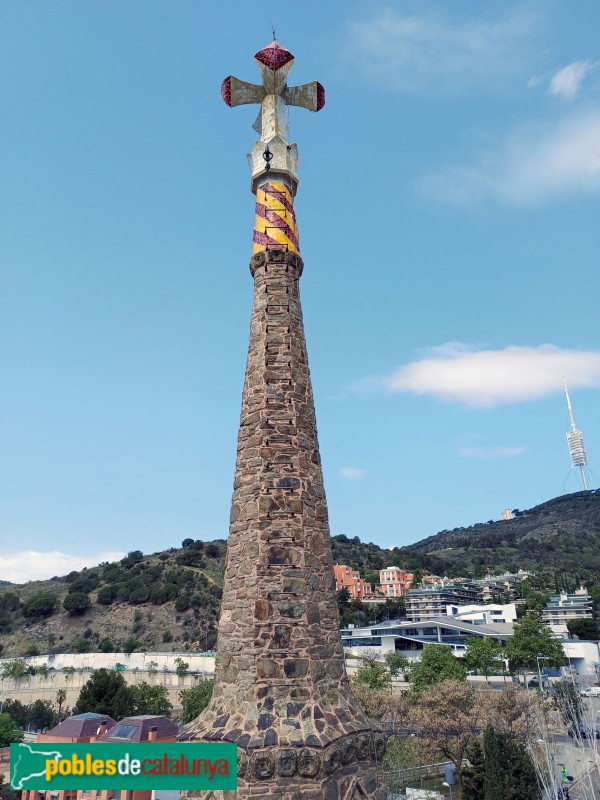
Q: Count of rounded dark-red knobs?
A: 3